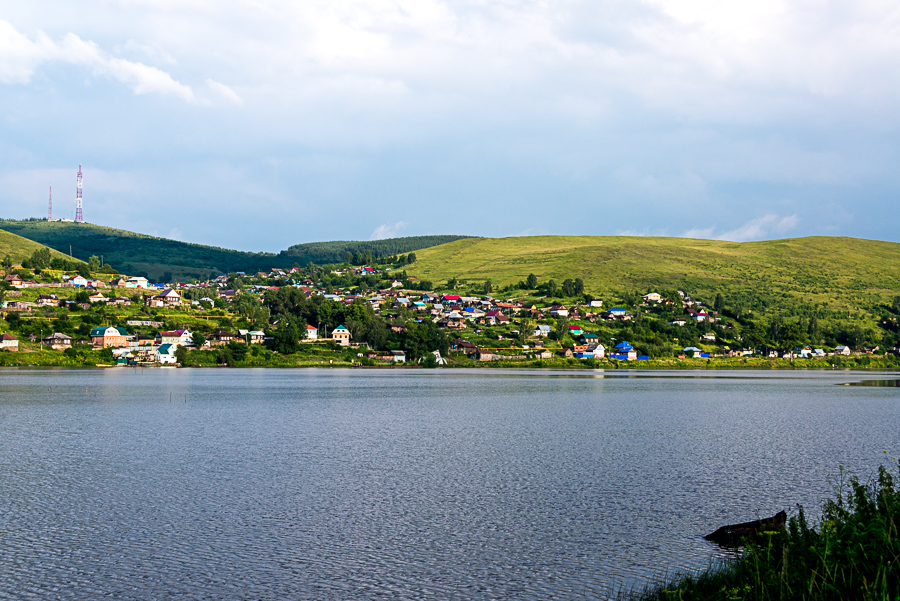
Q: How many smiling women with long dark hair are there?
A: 0